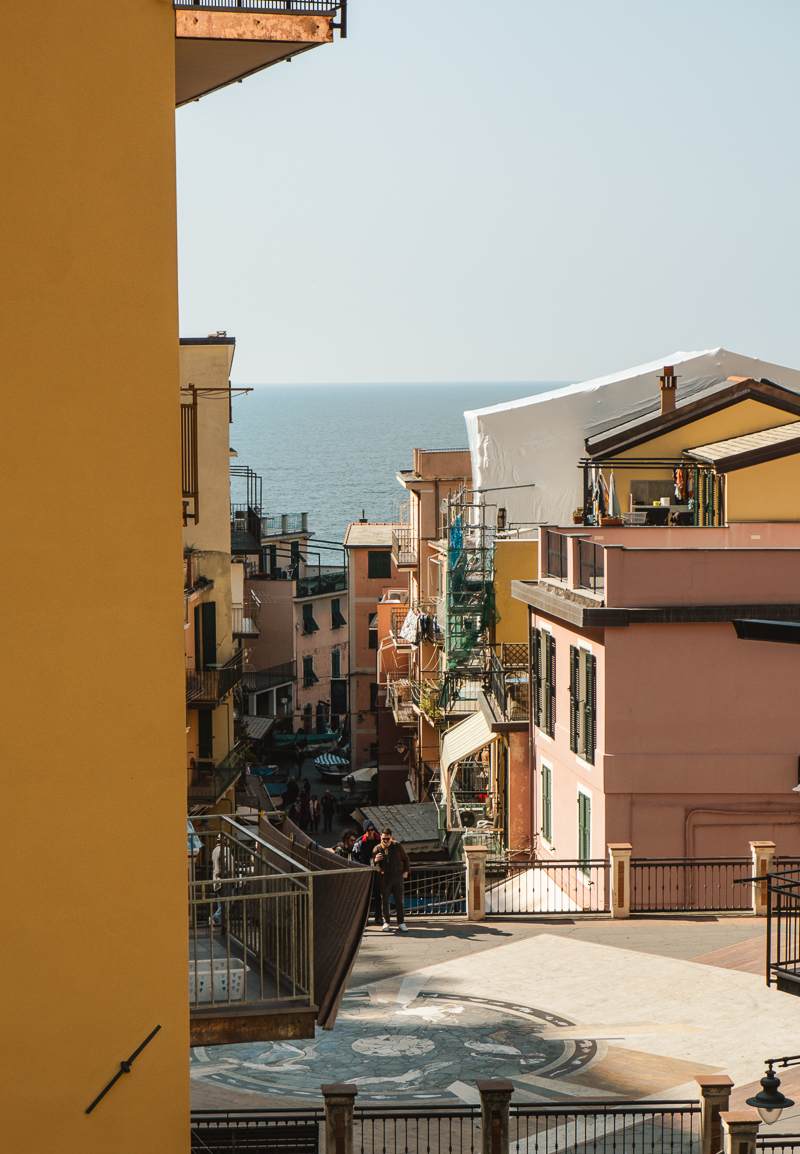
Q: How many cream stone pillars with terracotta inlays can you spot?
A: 7